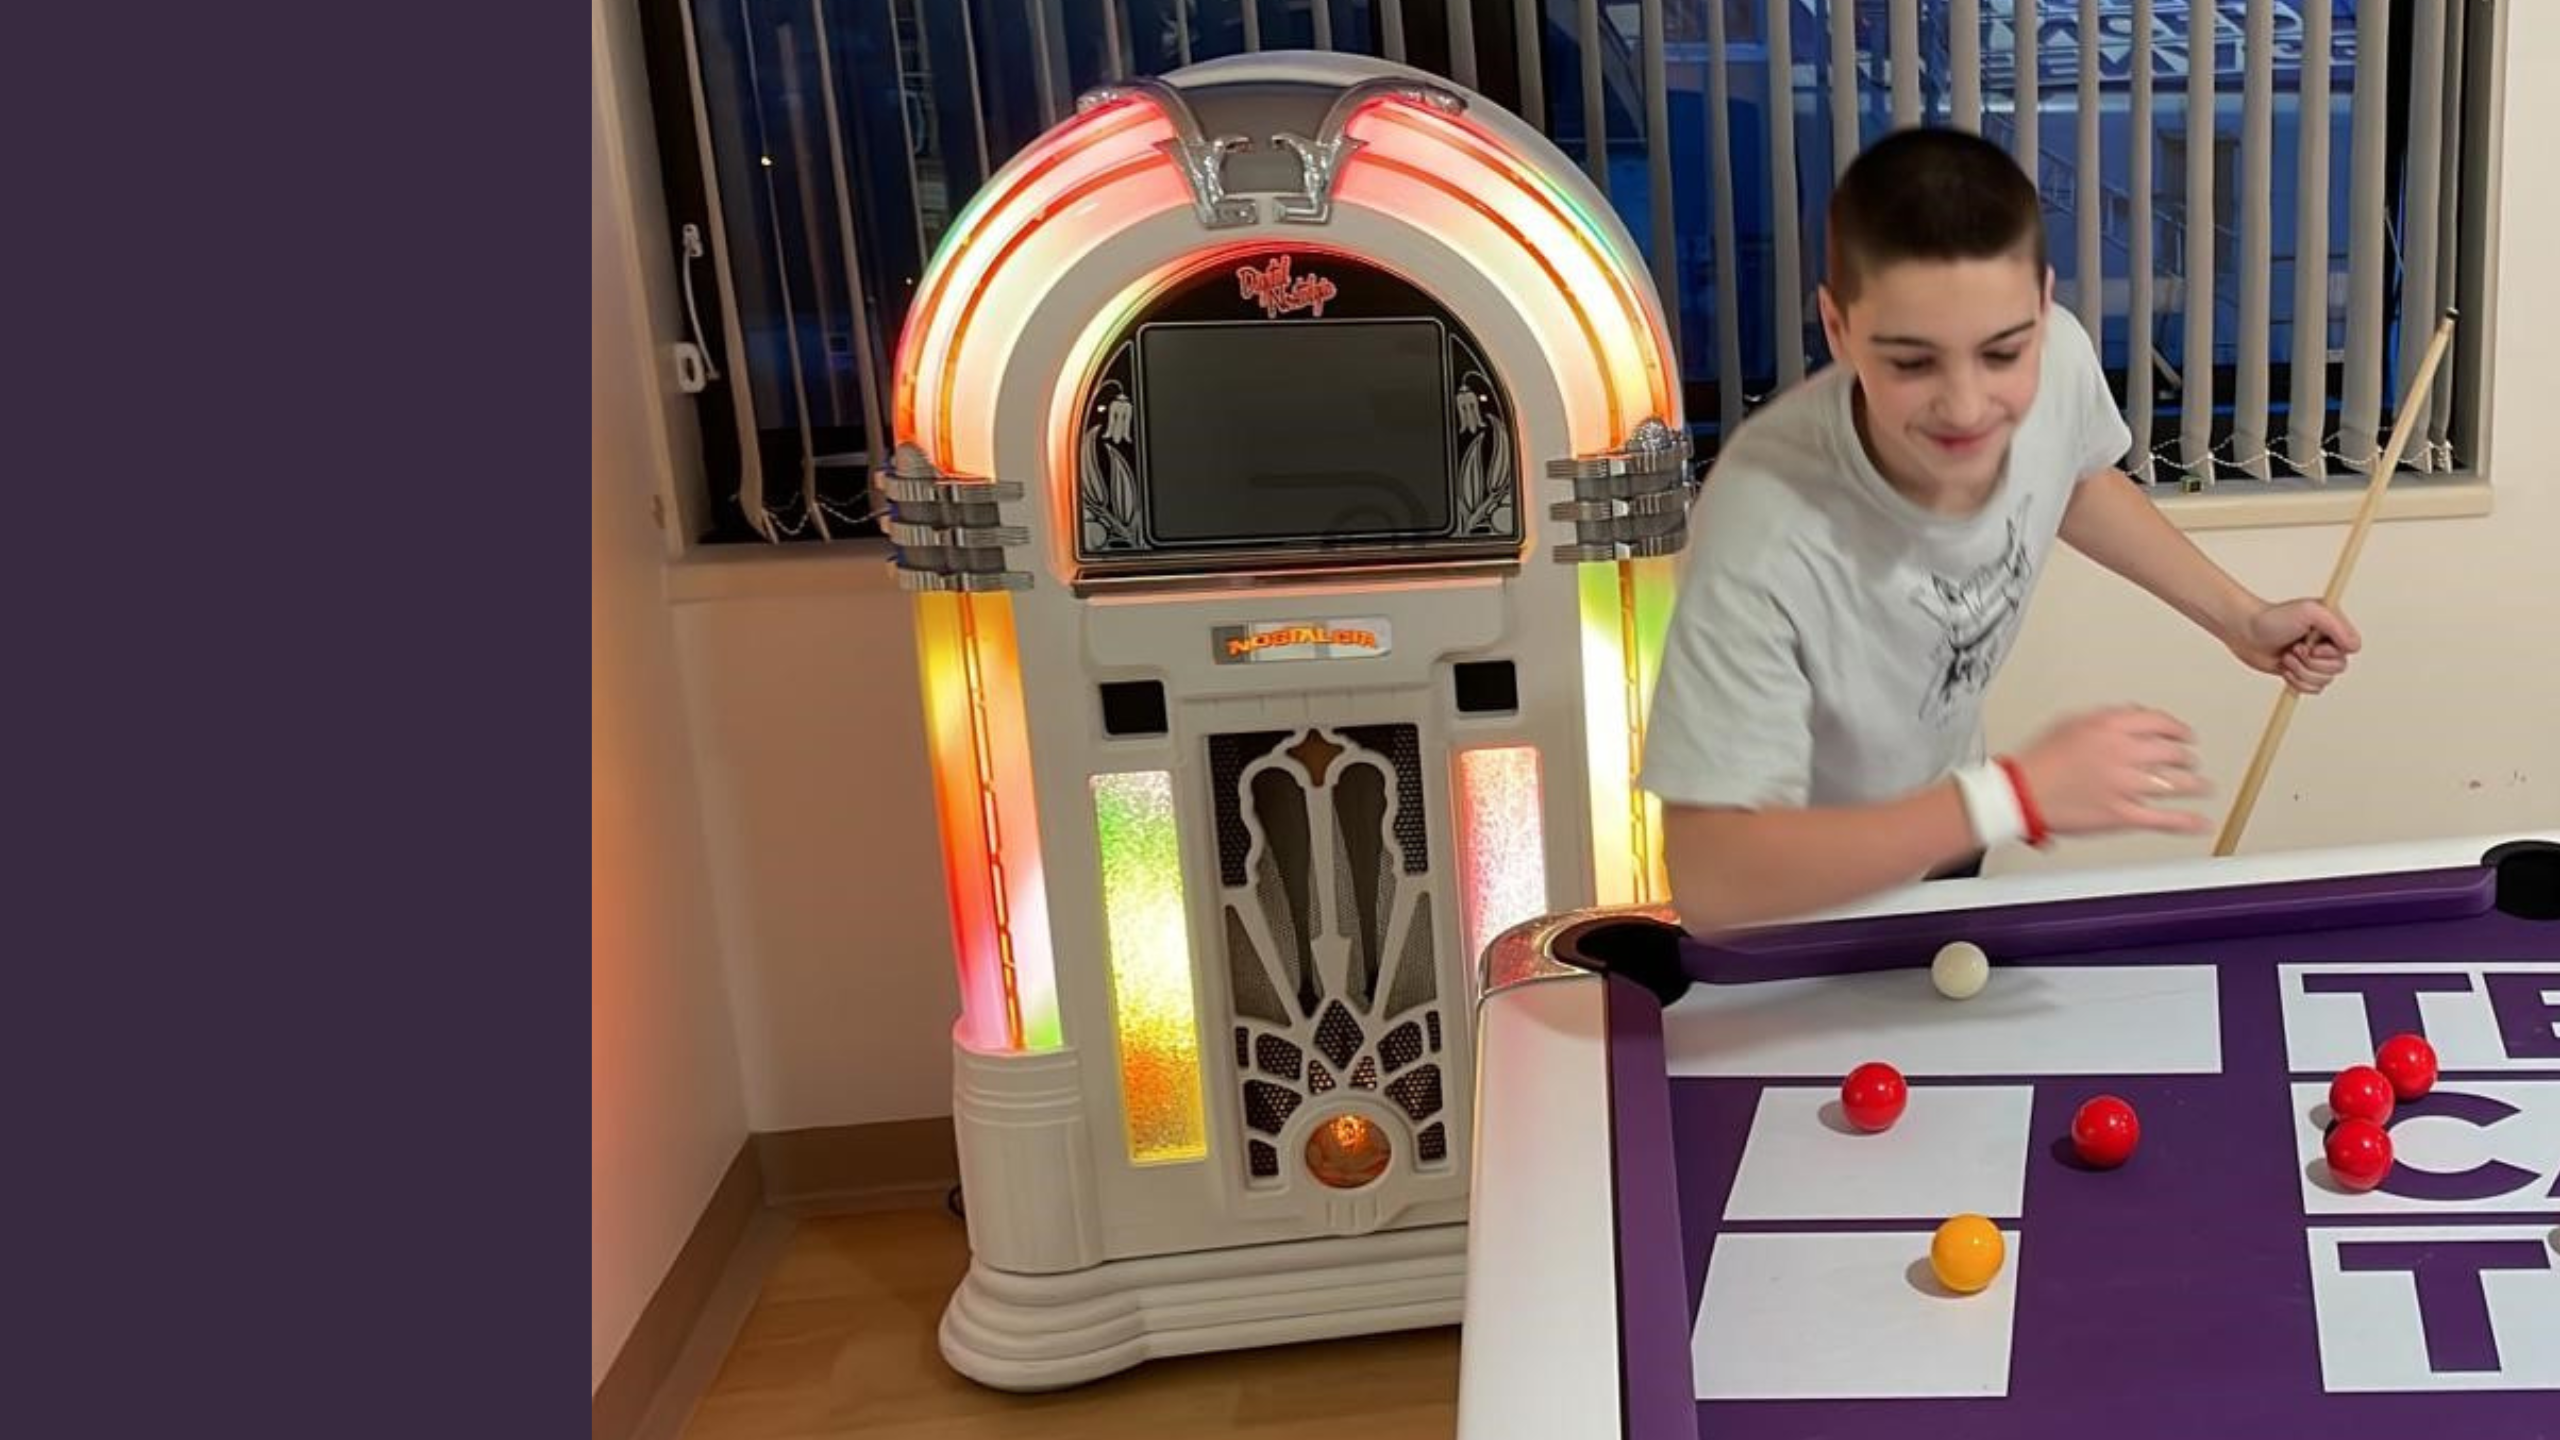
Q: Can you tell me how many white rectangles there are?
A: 6